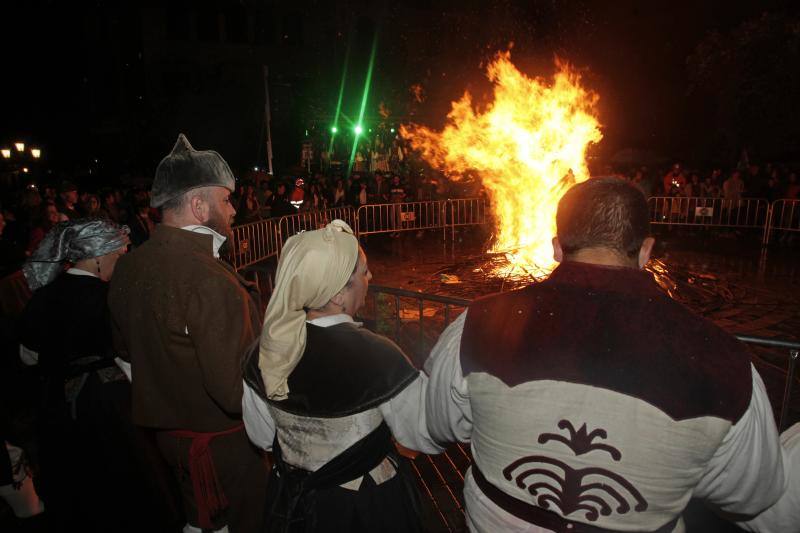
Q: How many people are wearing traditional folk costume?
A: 4